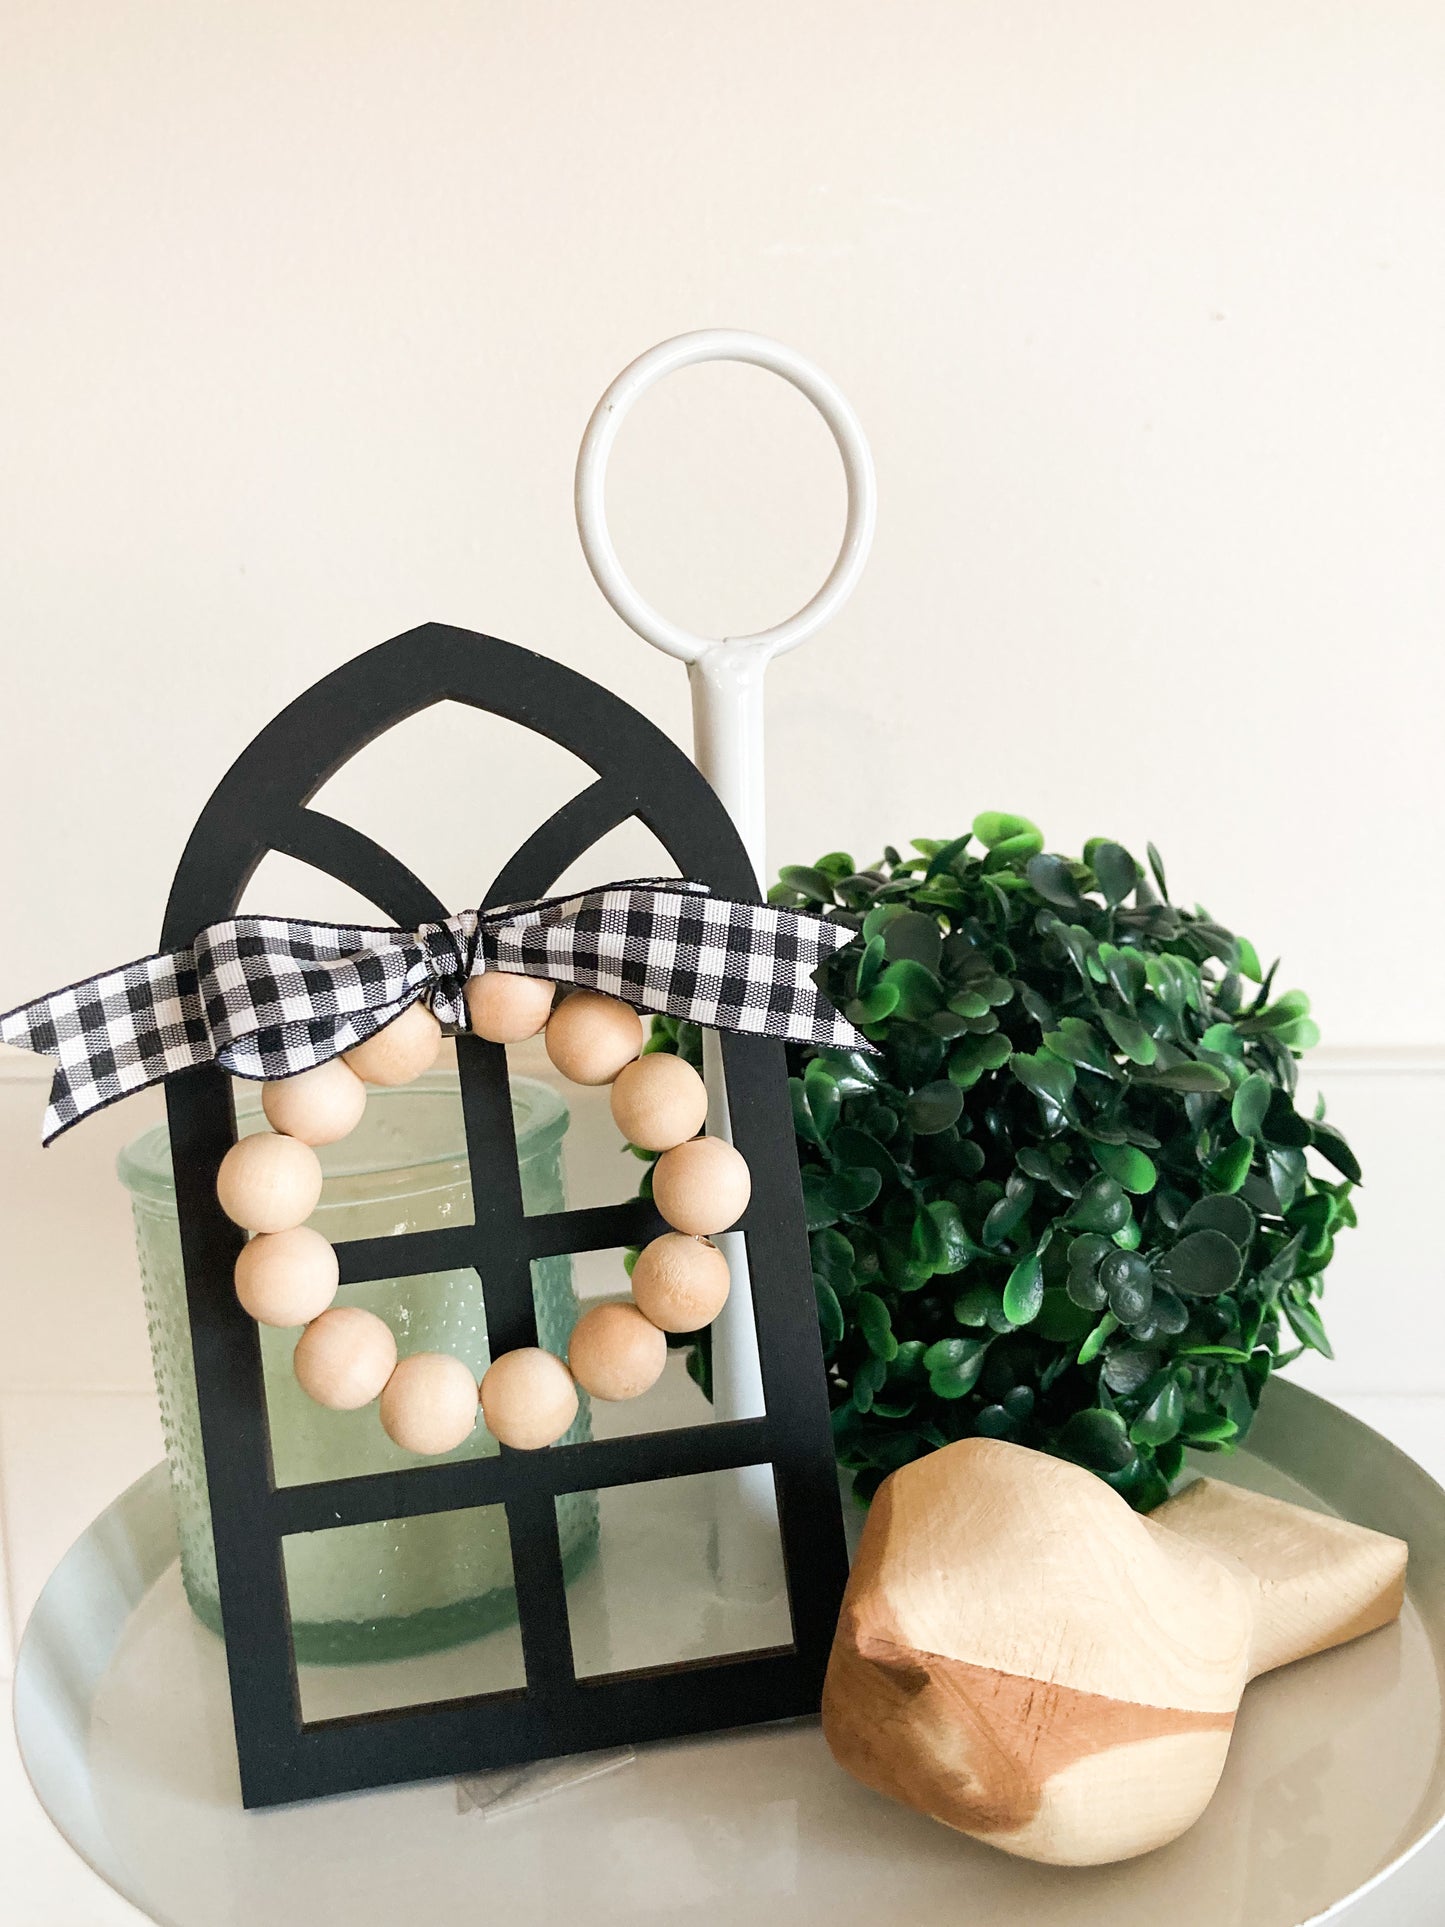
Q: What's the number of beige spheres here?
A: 13